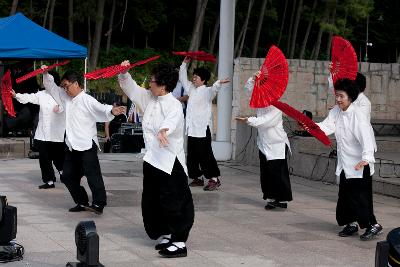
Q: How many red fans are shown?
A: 7